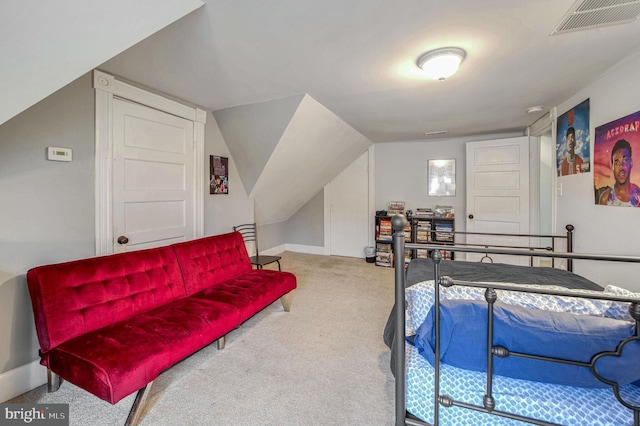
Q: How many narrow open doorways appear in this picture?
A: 1